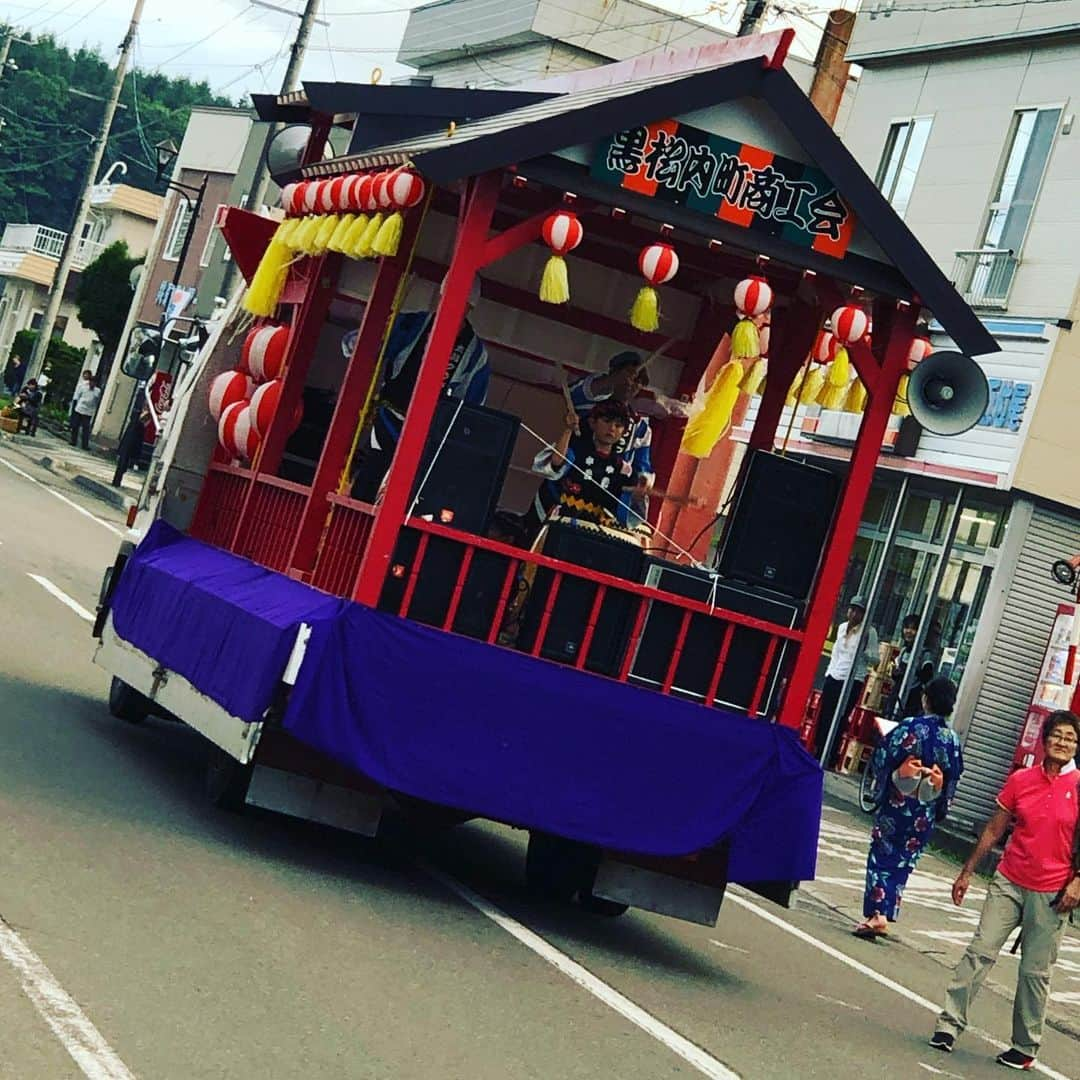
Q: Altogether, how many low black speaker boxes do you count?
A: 3